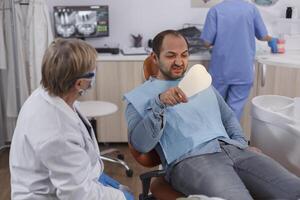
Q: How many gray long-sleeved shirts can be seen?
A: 1